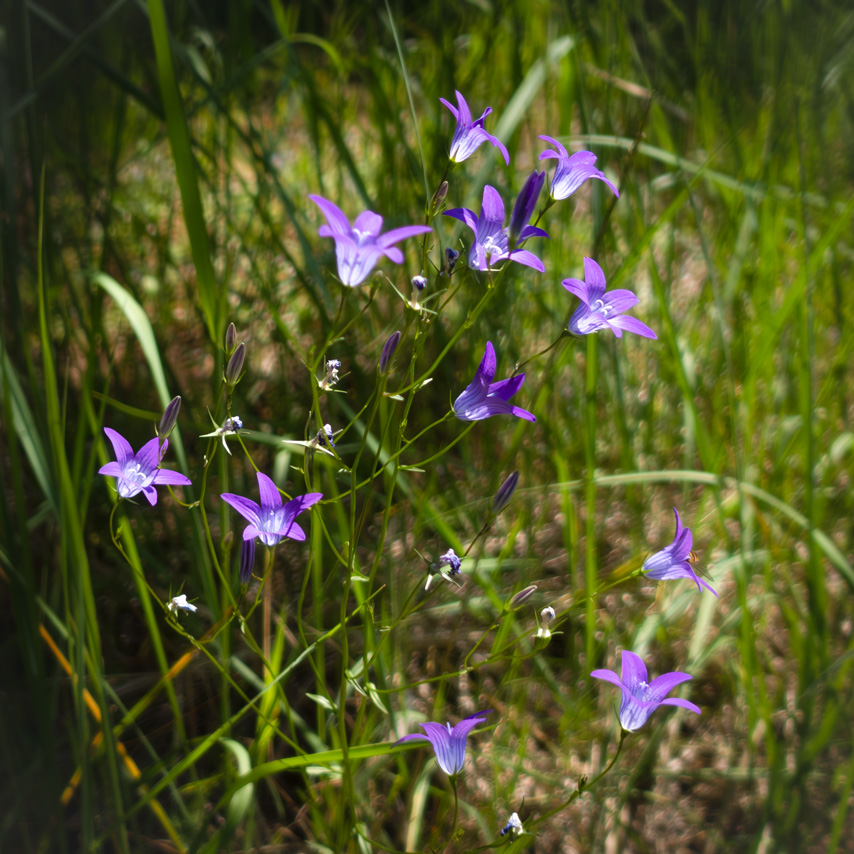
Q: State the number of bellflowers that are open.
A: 11